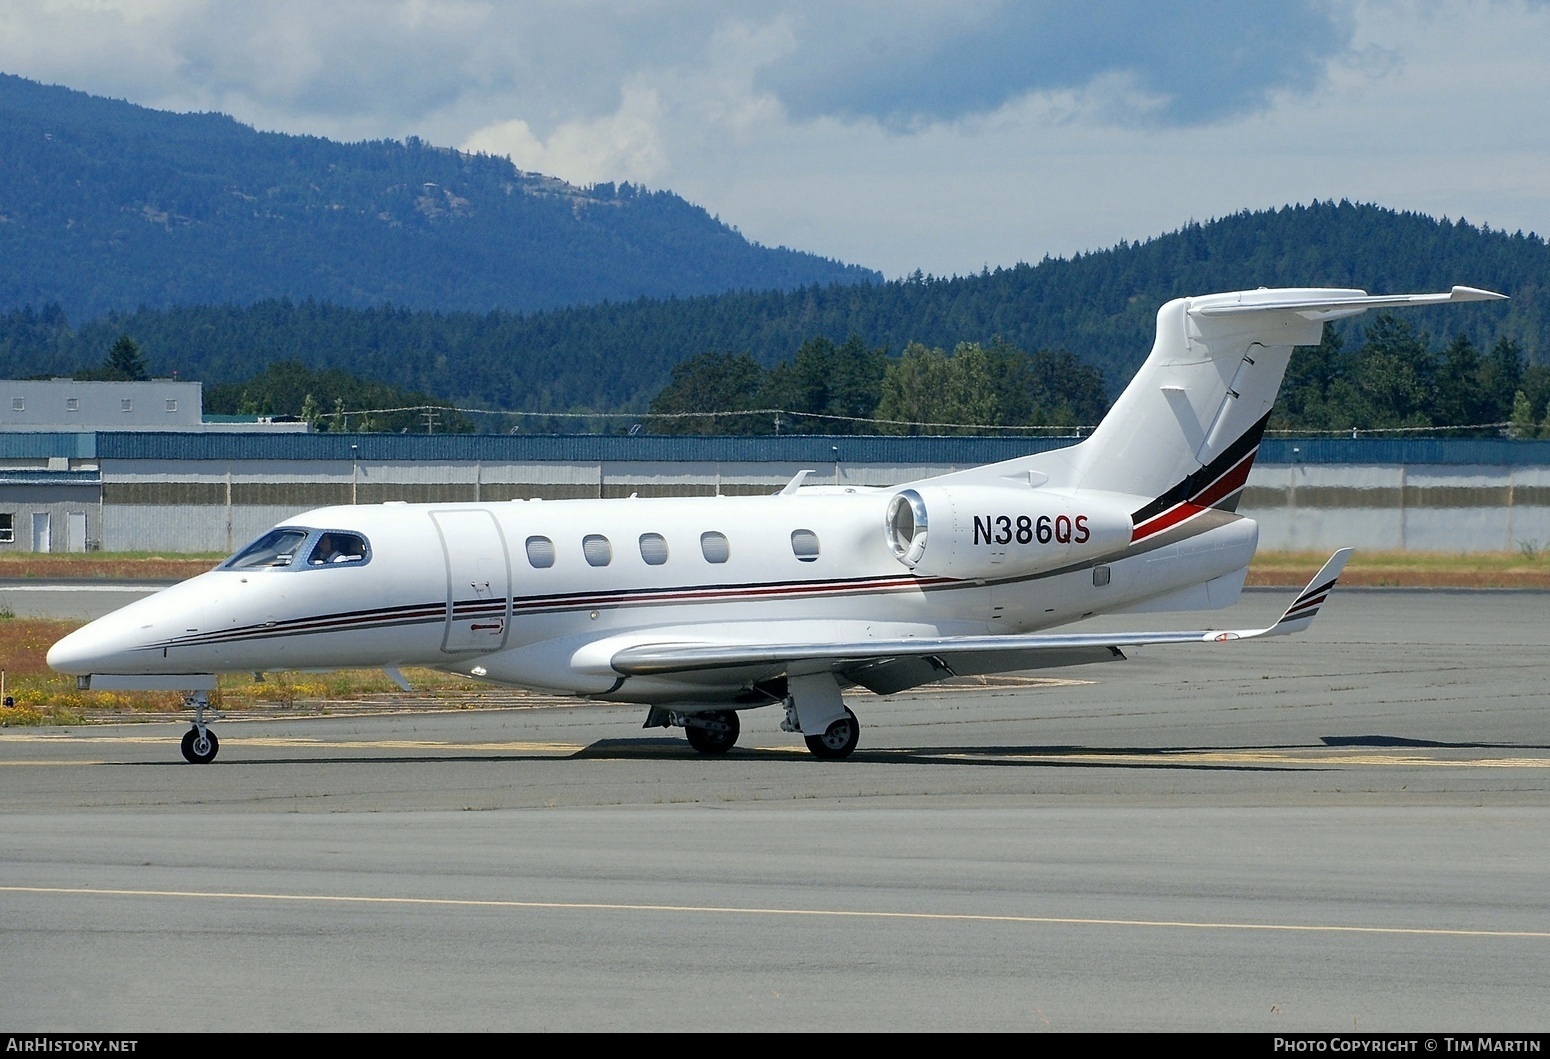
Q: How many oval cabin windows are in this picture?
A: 5